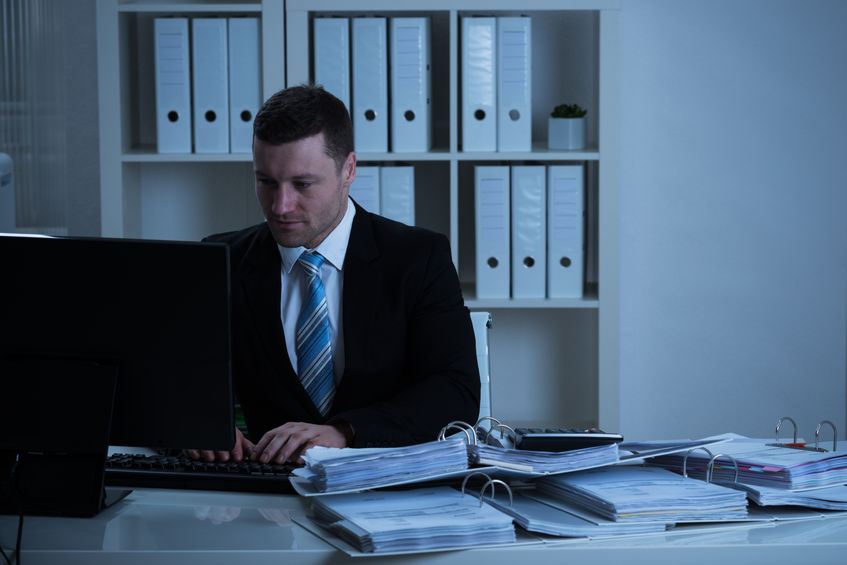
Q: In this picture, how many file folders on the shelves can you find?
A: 13